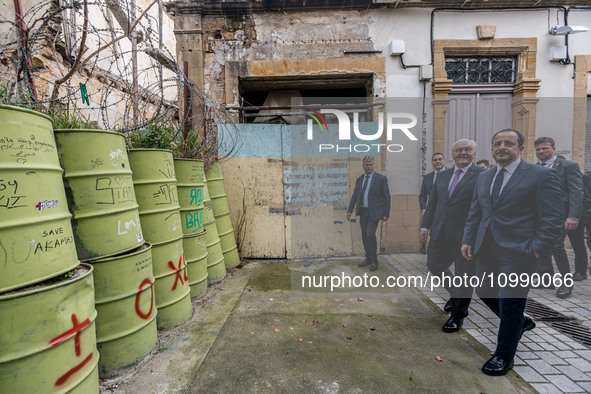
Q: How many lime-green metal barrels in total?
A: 12